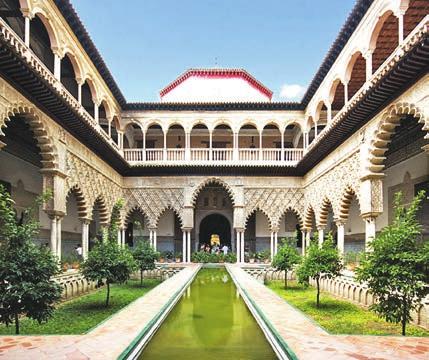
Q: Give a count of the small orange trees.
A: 6